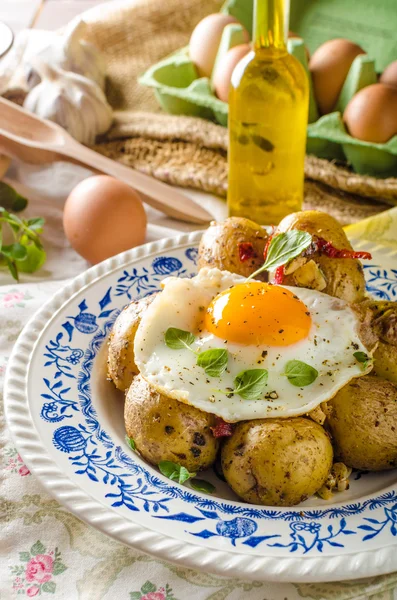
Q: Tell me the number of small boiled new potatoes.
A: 7